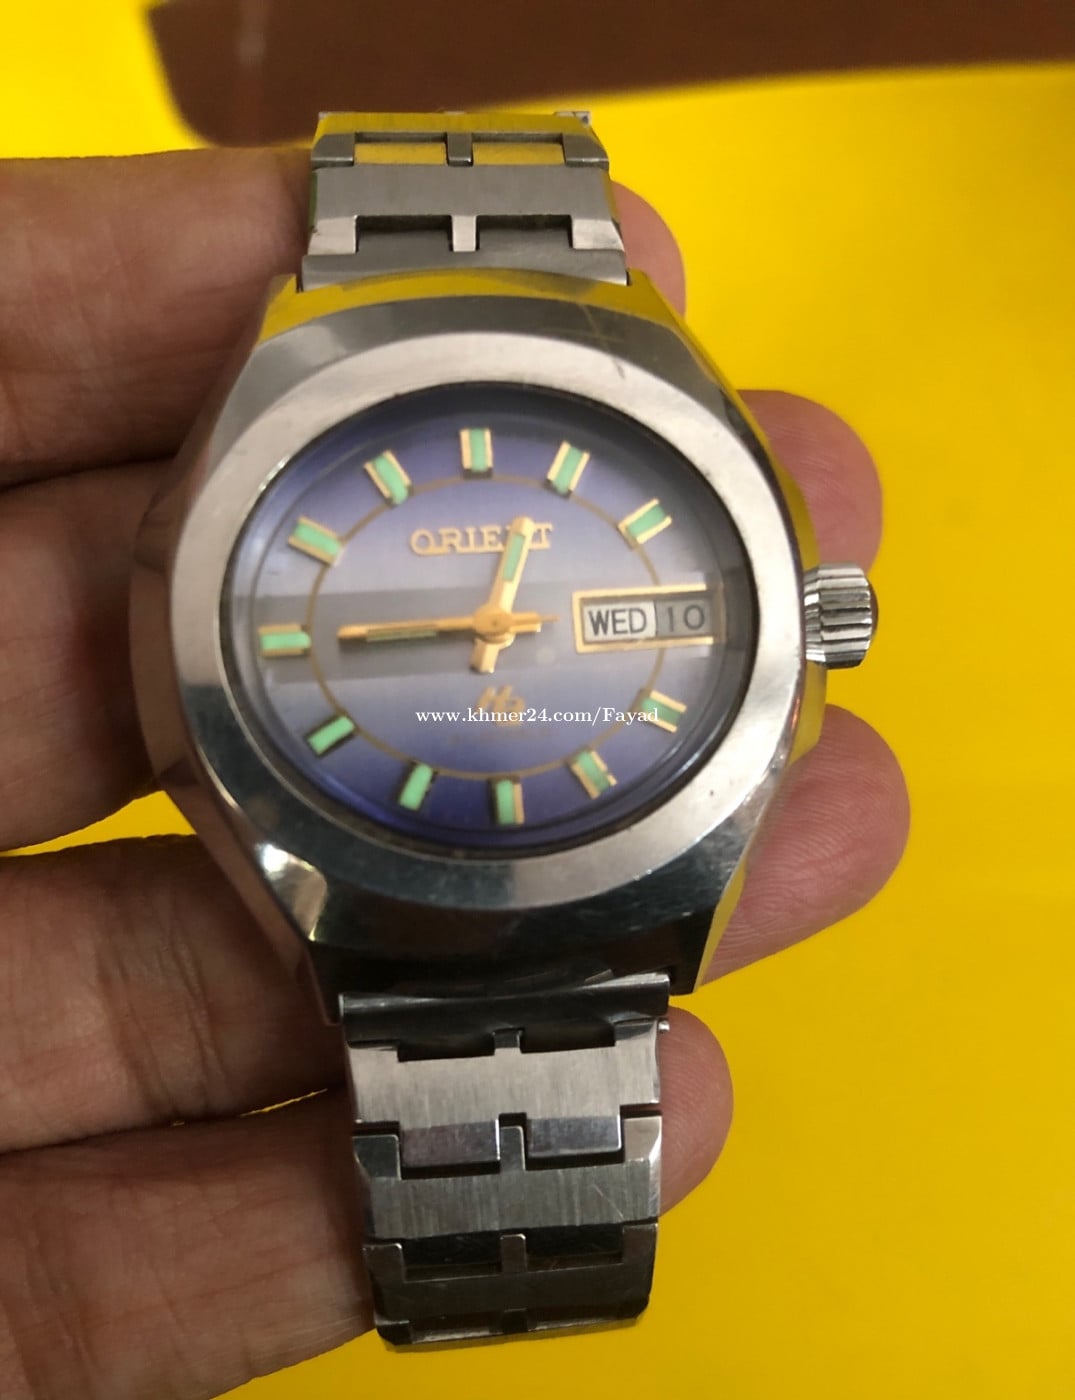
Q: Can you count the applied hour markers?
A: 11